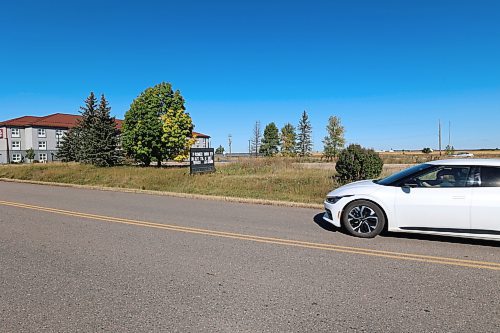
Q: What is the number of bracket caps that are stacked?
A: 0